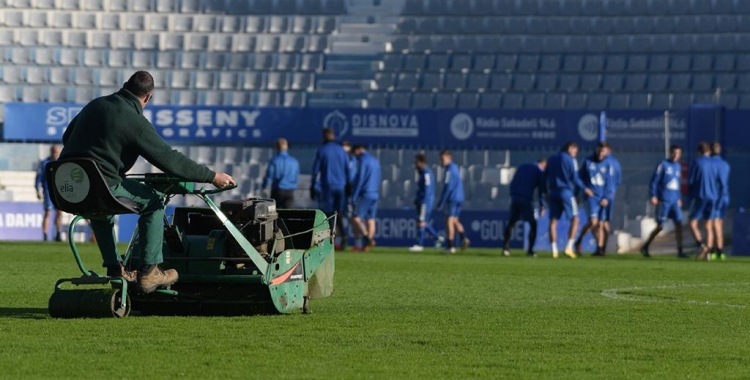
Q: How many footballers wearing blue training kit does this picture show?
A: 14